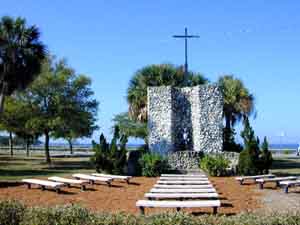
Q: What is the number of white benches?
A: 14